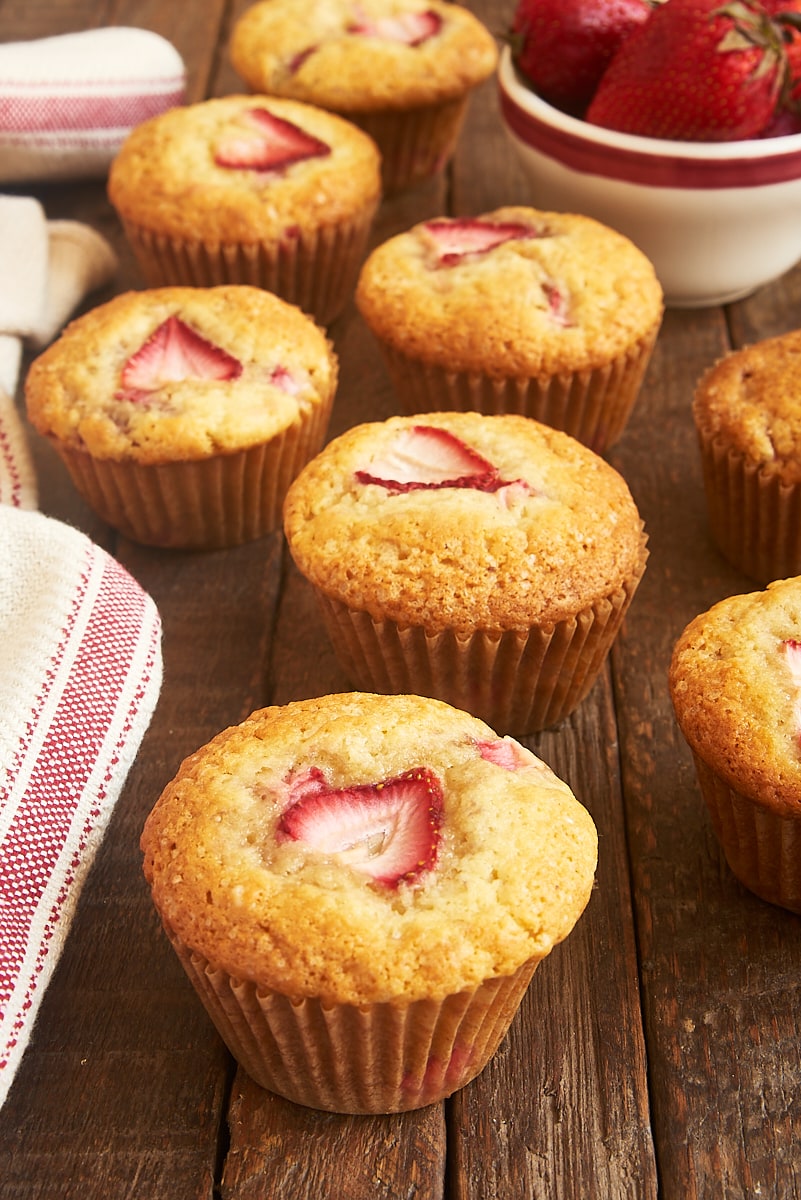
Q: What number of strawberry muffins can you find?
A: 8